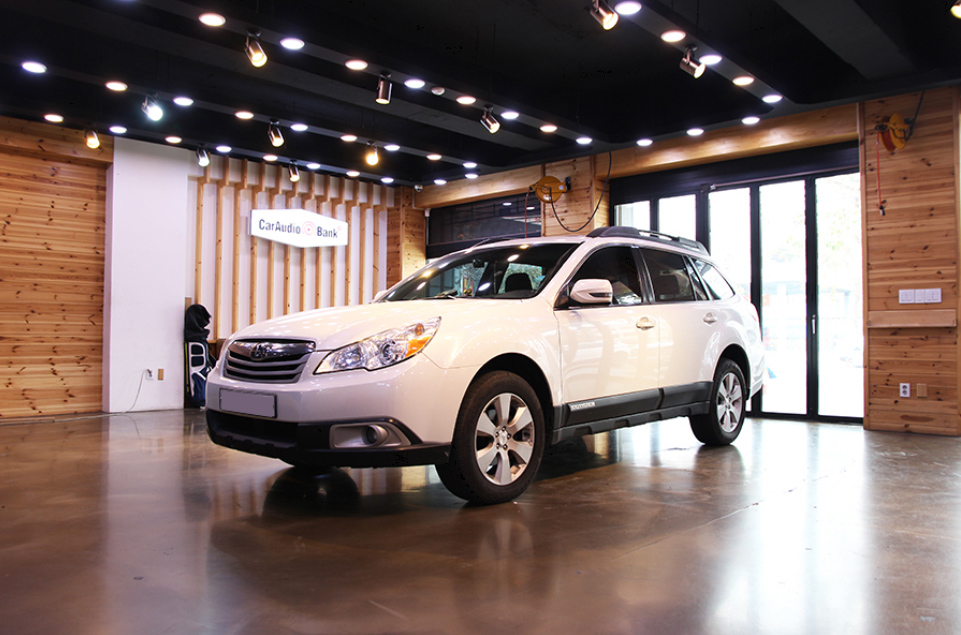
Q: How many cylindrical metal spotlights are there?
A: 12